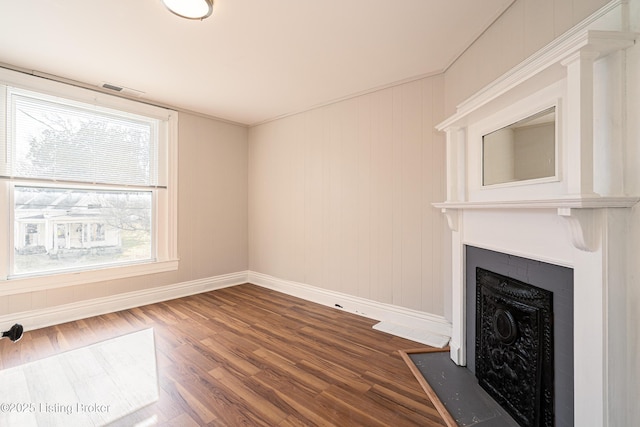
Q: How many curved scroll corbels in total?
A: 2